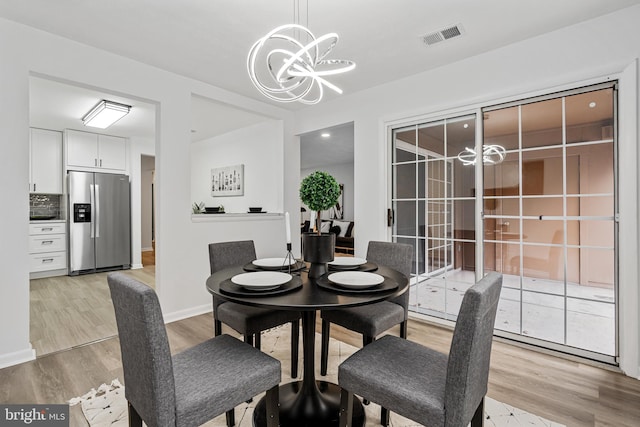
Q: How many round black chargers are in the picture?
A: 4